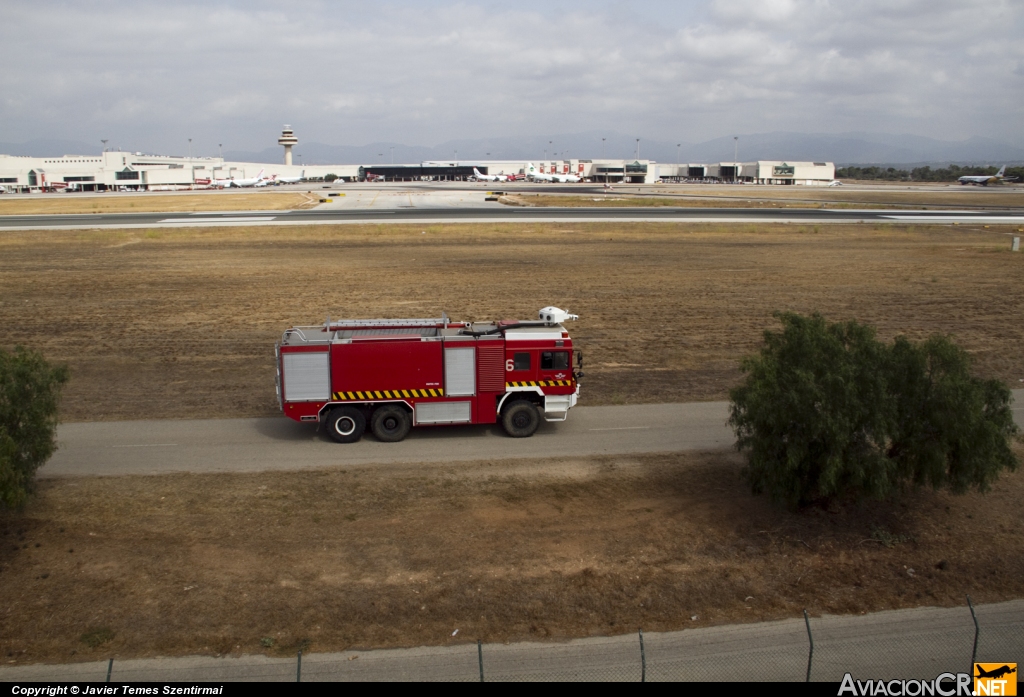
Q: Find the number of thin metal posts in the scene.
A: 6